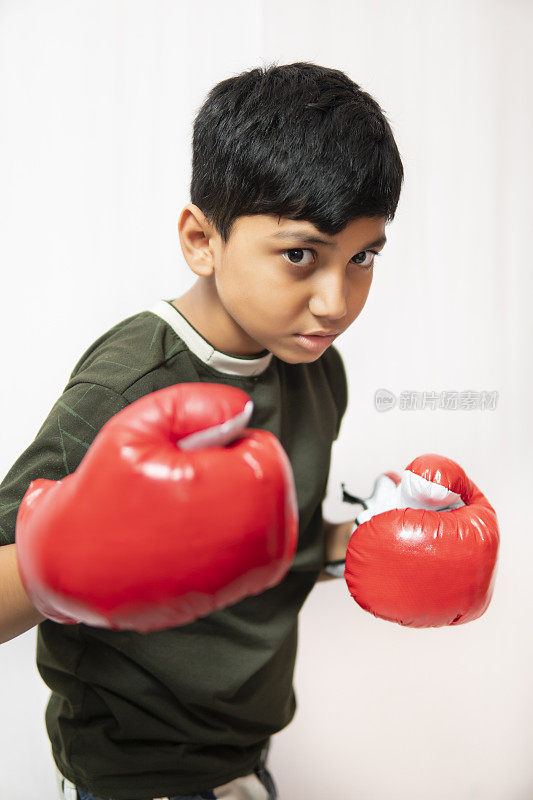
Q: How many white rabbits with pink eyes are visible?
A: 0